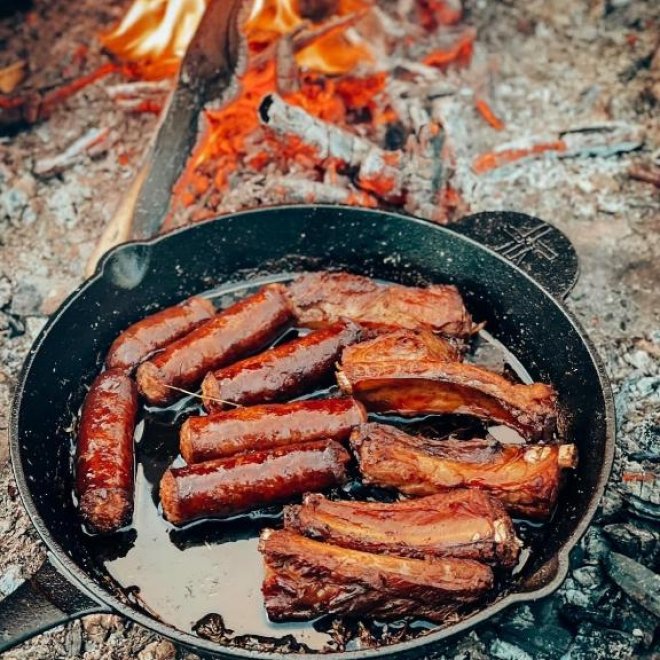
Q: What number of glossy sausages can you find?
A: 6